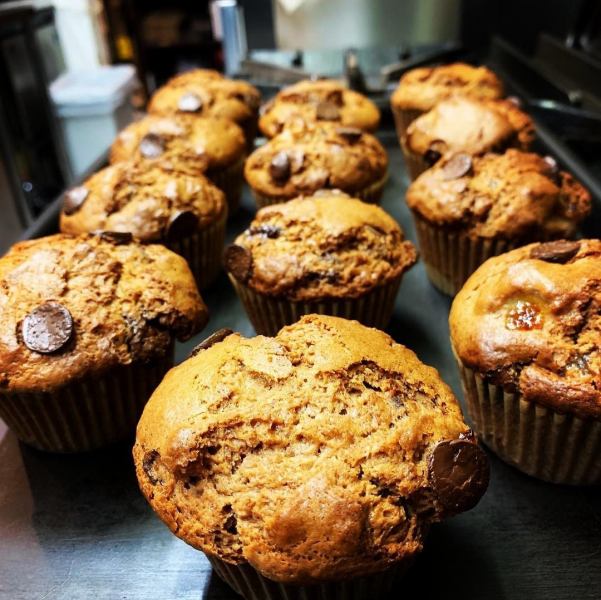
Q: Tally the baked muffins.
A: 12